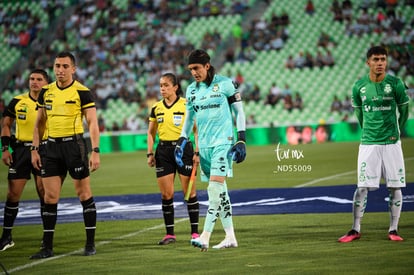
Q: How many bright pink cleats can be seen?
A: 4